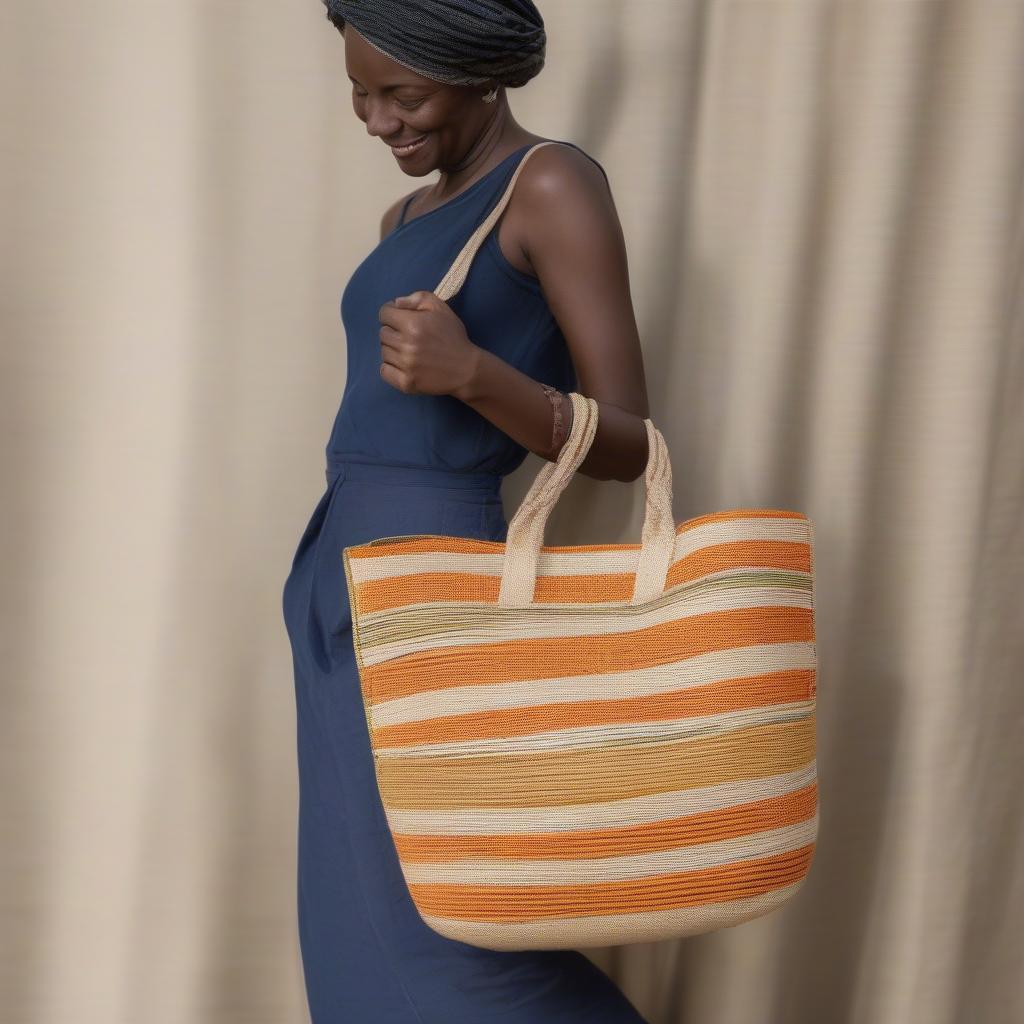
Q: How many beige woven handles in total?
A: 2